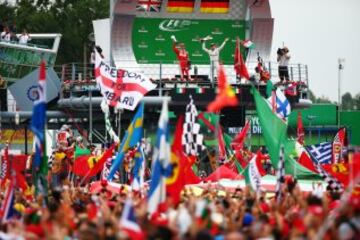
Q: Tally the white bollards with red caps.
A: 0